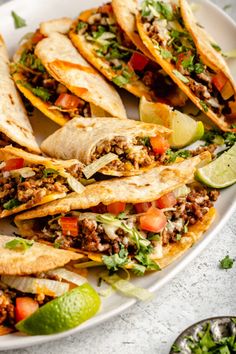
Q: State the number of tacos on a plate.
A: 8